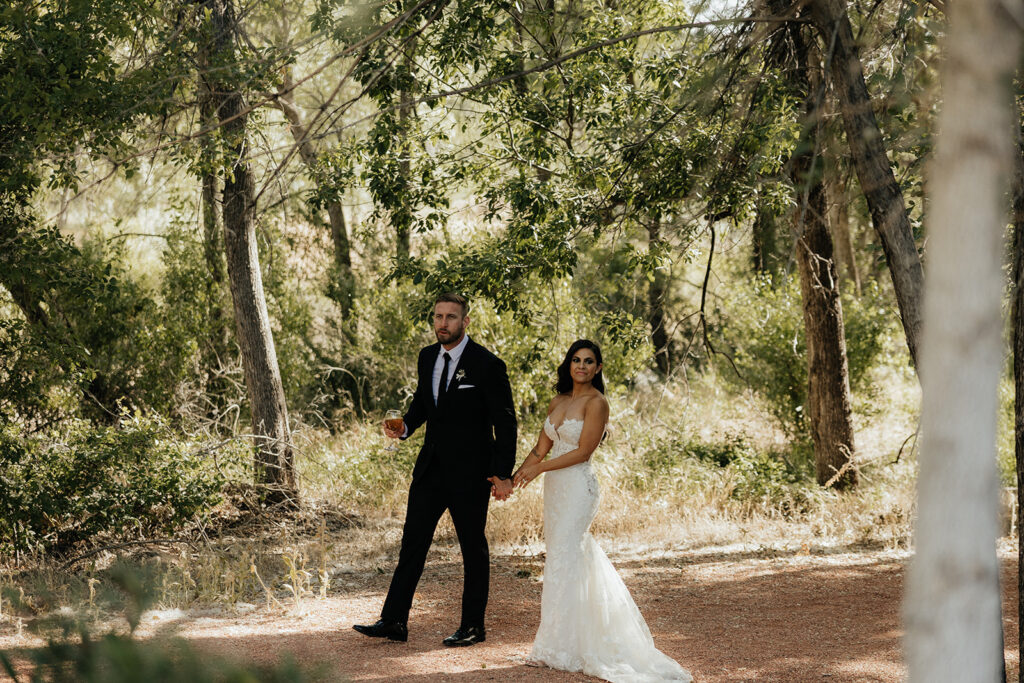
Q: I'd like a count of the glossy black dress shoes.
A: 2